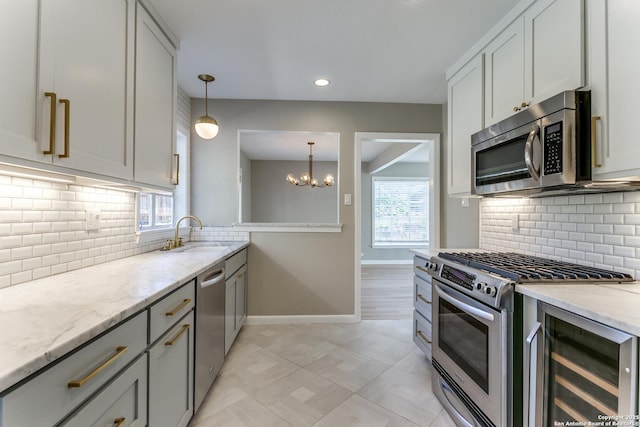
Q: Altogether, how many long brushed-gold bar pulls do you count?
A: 11